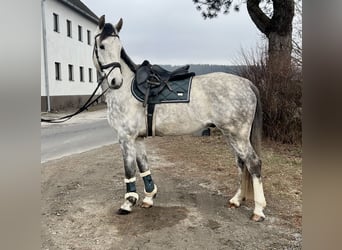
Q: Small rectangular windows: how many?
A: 8